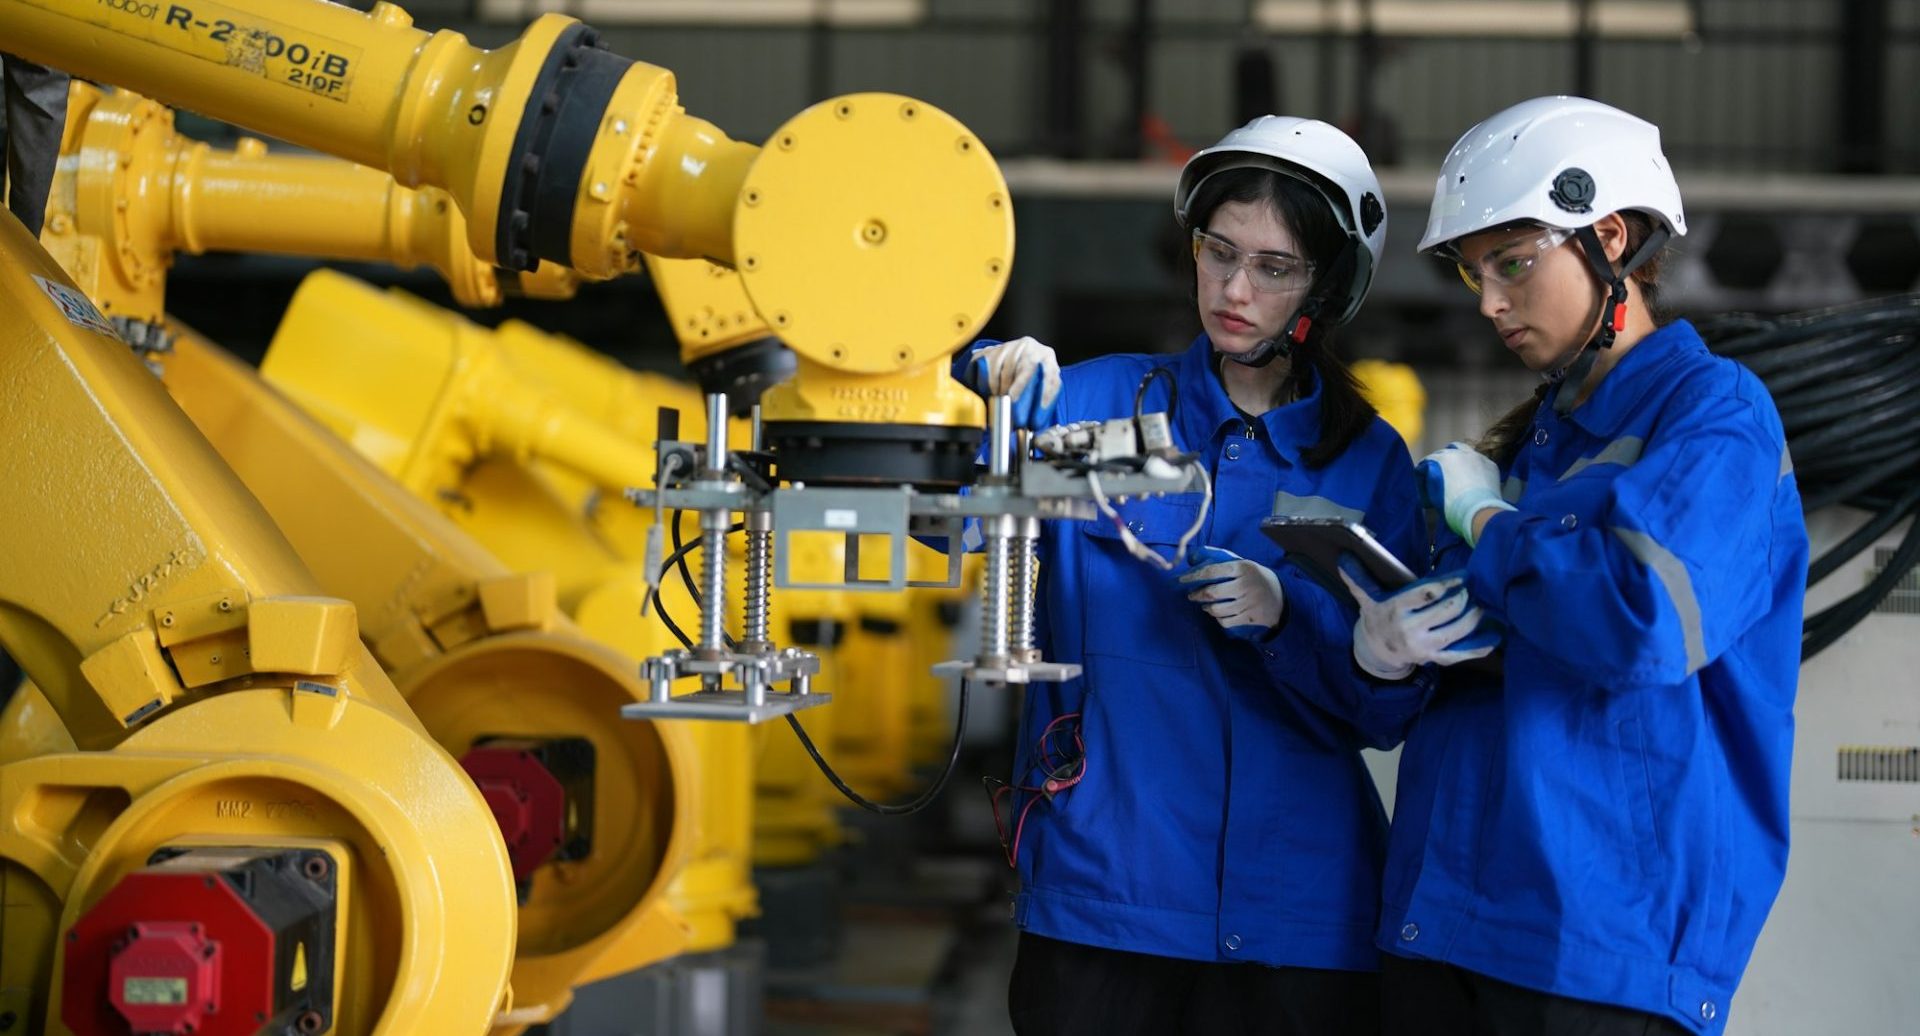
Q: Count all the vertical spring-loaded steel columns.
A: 4